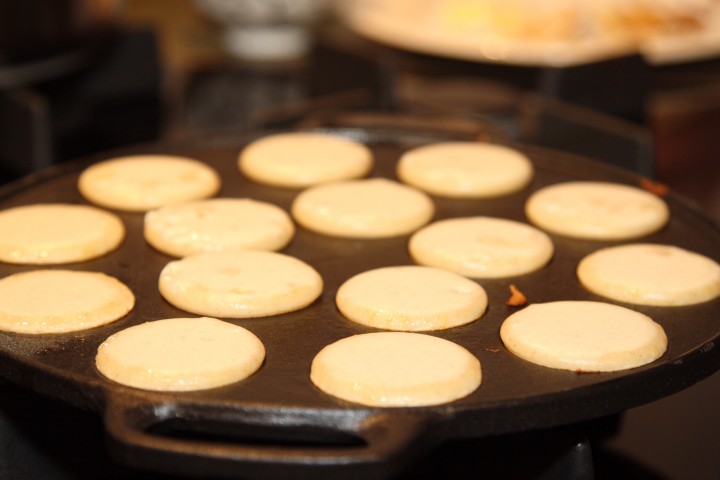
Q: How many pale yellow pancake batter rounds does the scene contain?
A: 15